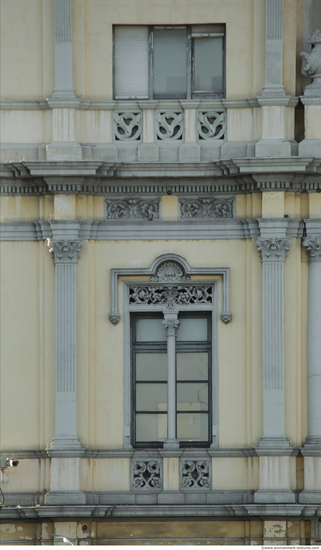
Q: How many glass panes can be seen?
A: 10